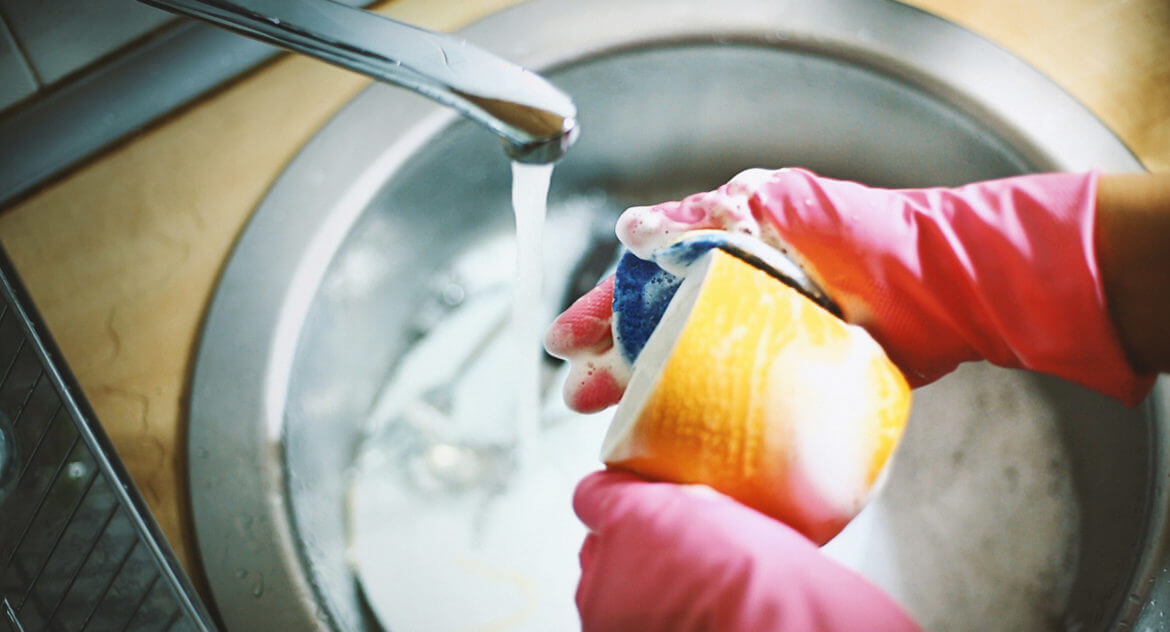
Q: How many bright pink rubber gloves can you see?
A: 2